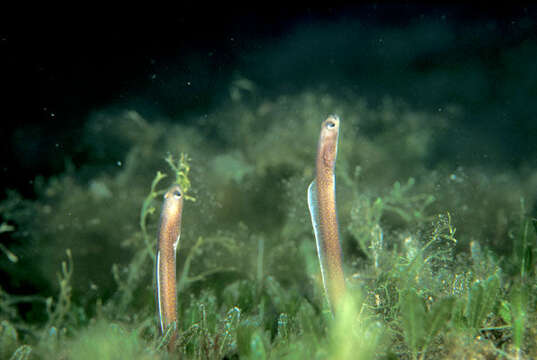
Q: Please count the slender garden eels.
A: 2